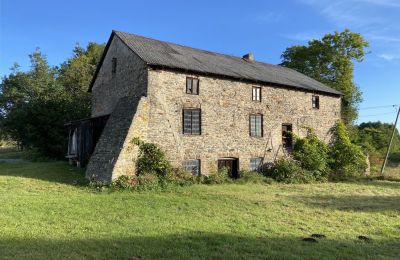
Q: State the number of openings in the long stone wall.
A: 9